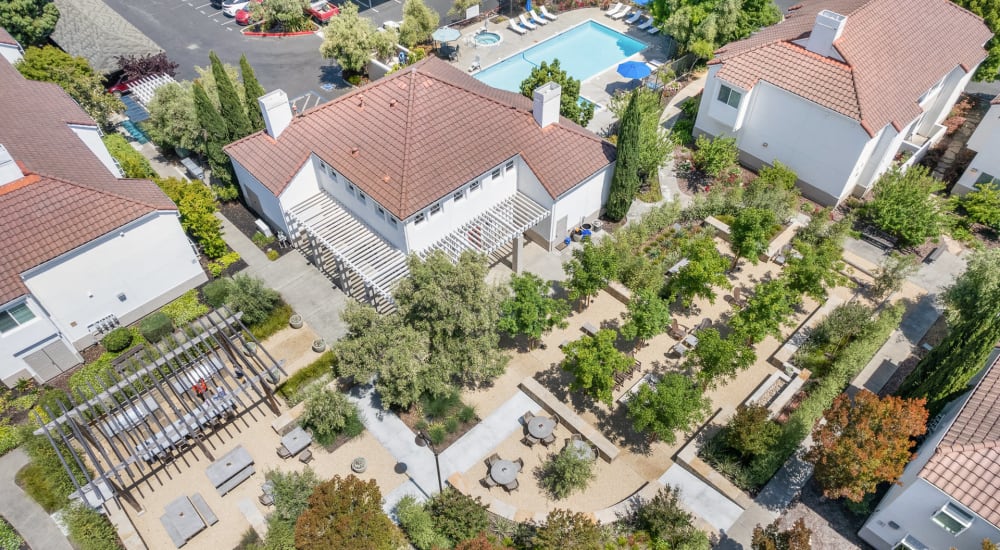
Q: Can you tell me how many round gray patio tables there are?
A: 3